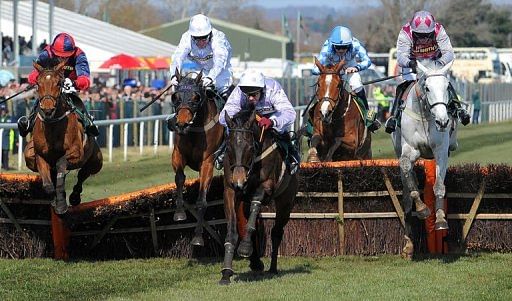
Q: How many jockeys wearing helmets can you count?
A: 5